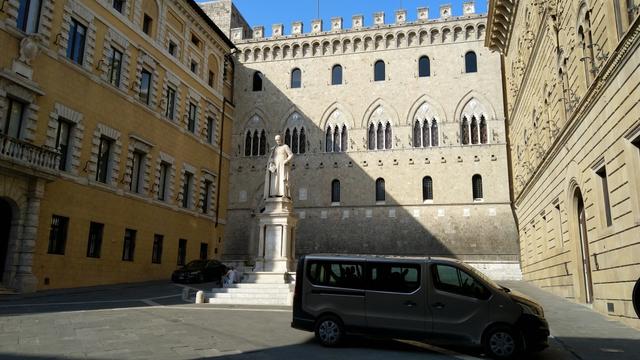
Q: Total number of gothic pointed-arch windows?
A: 6